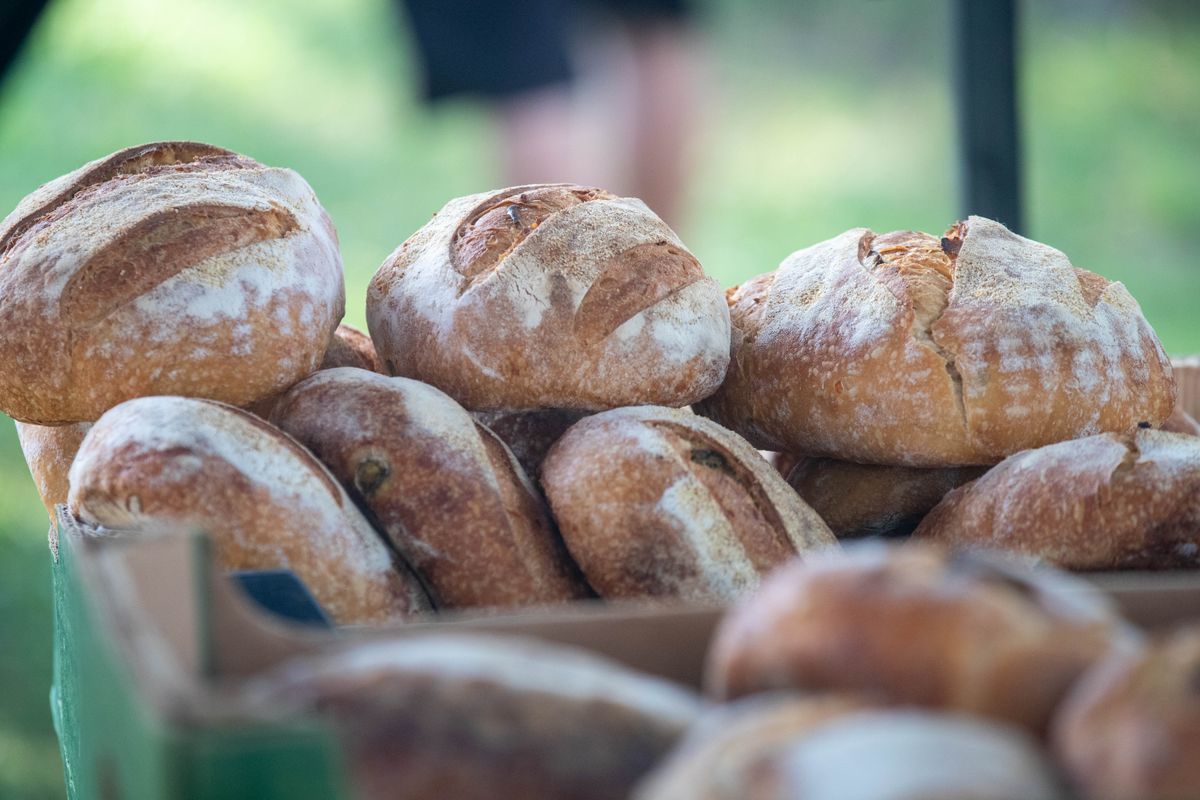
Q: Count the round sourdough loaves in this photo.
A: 3